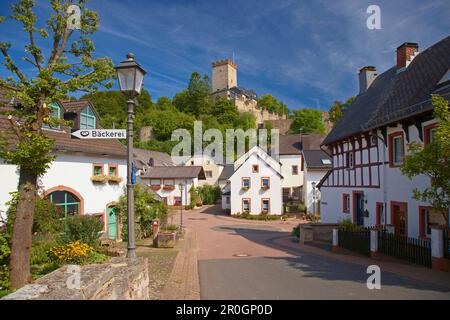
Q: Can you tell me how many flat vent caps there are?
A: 2